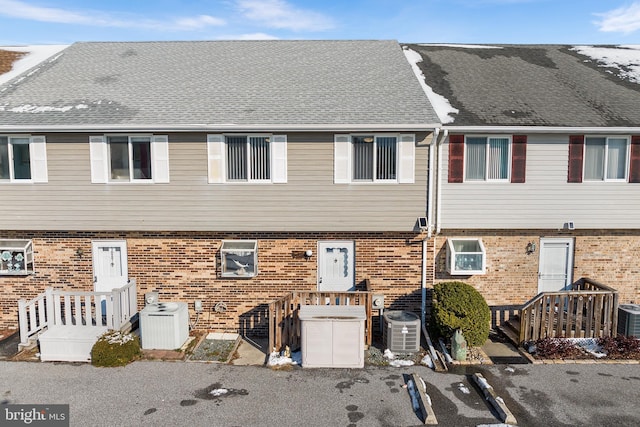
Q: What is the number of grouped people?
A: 0